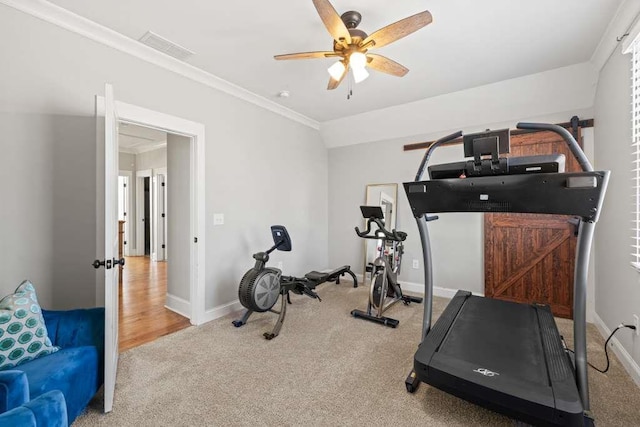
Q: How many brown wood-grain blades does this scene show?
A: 5